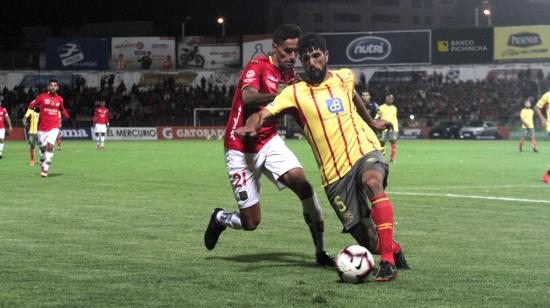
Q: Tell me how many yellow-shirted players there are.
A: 5